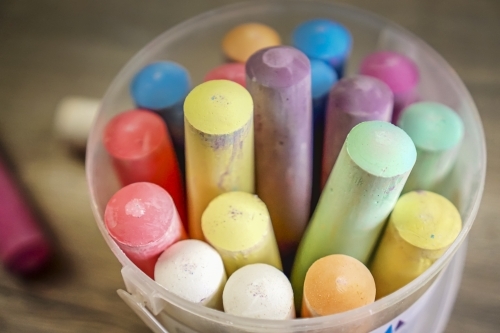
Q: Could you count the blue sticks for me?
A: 3